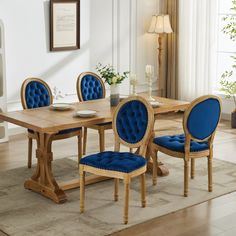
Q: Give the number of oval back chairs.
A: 4